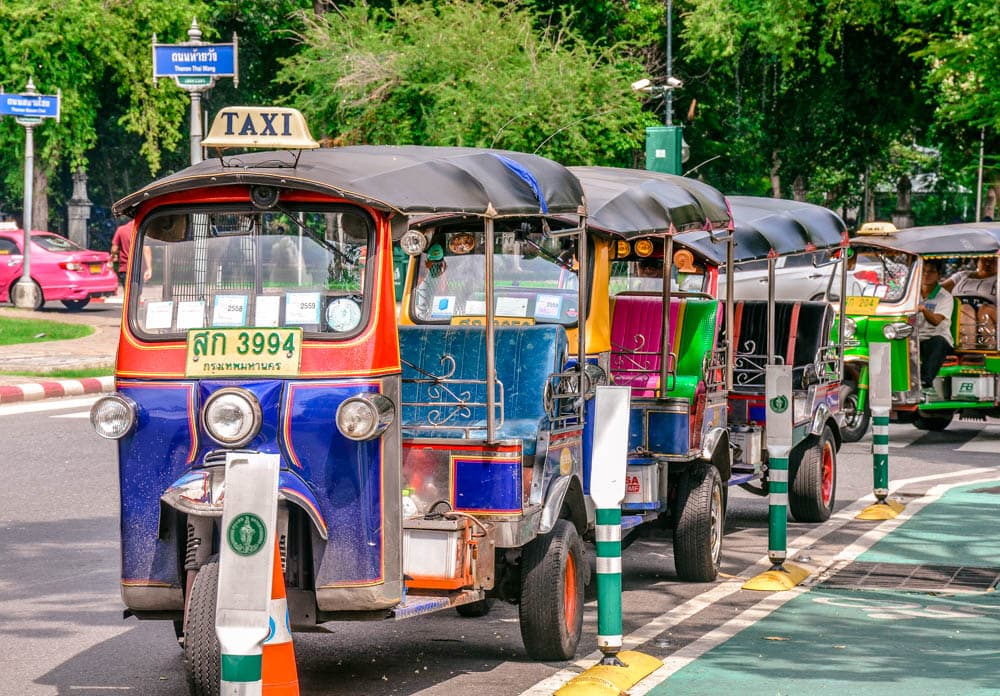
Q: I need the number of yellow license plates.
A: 4